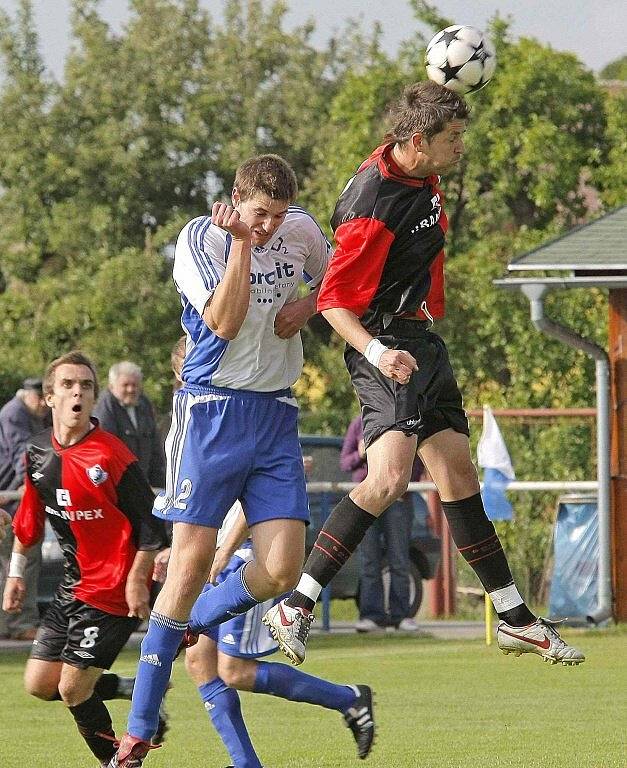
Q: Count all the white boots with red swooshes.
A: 2